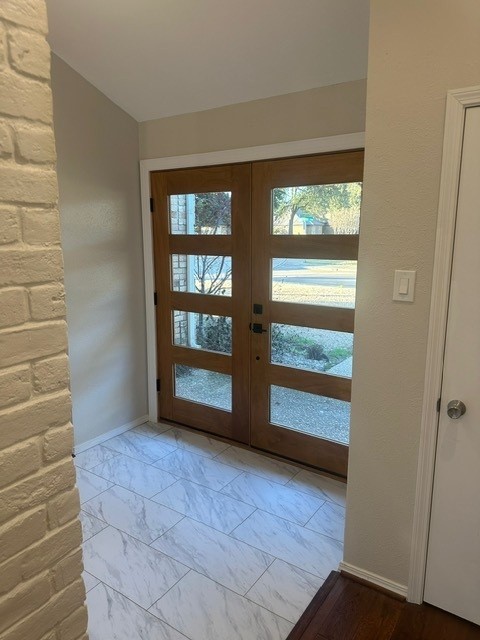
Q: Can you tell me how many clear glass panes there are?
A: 8